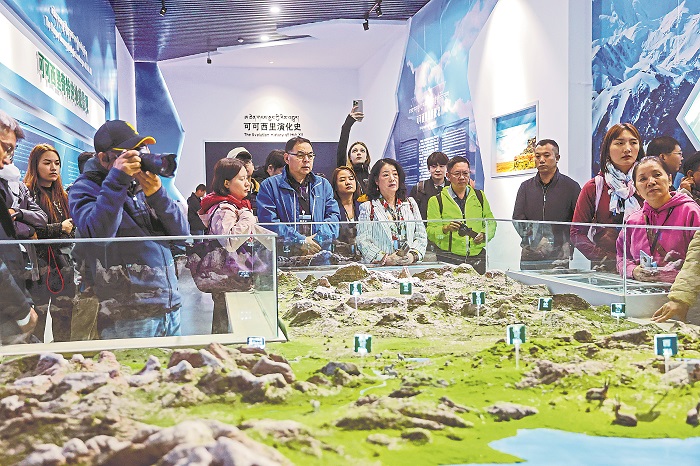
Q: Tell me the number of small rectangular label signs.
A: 9